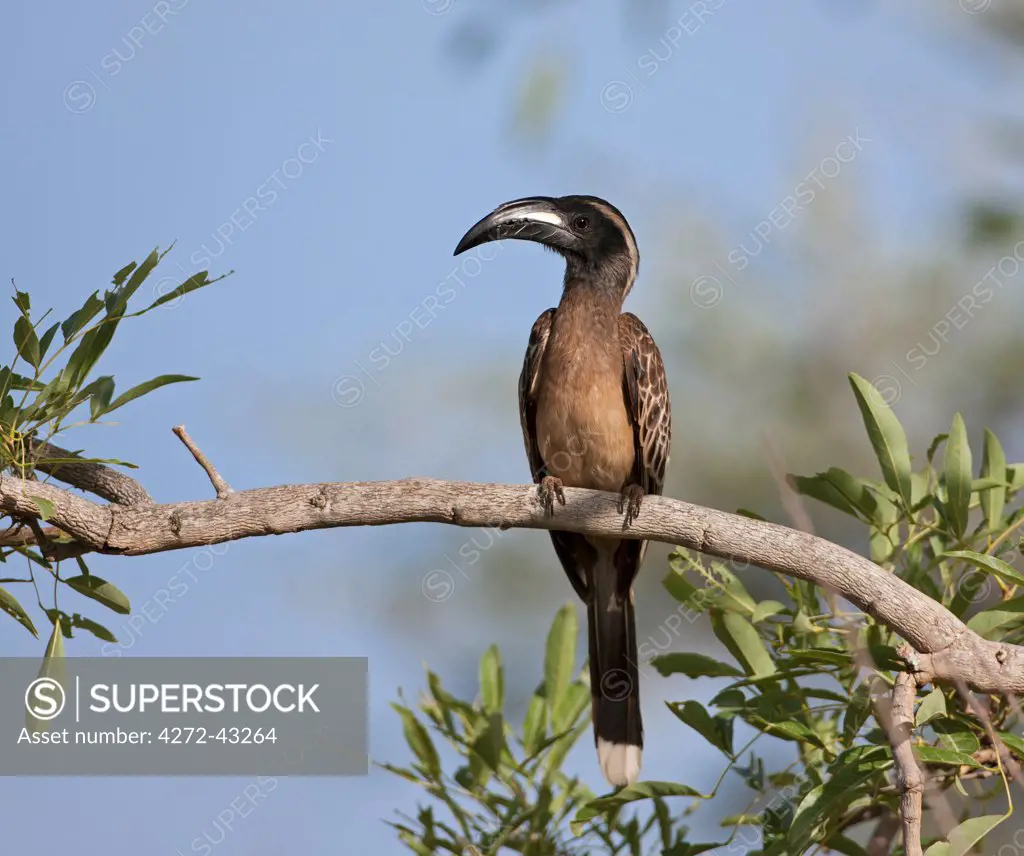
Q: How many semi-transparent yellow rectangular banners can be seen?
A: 0